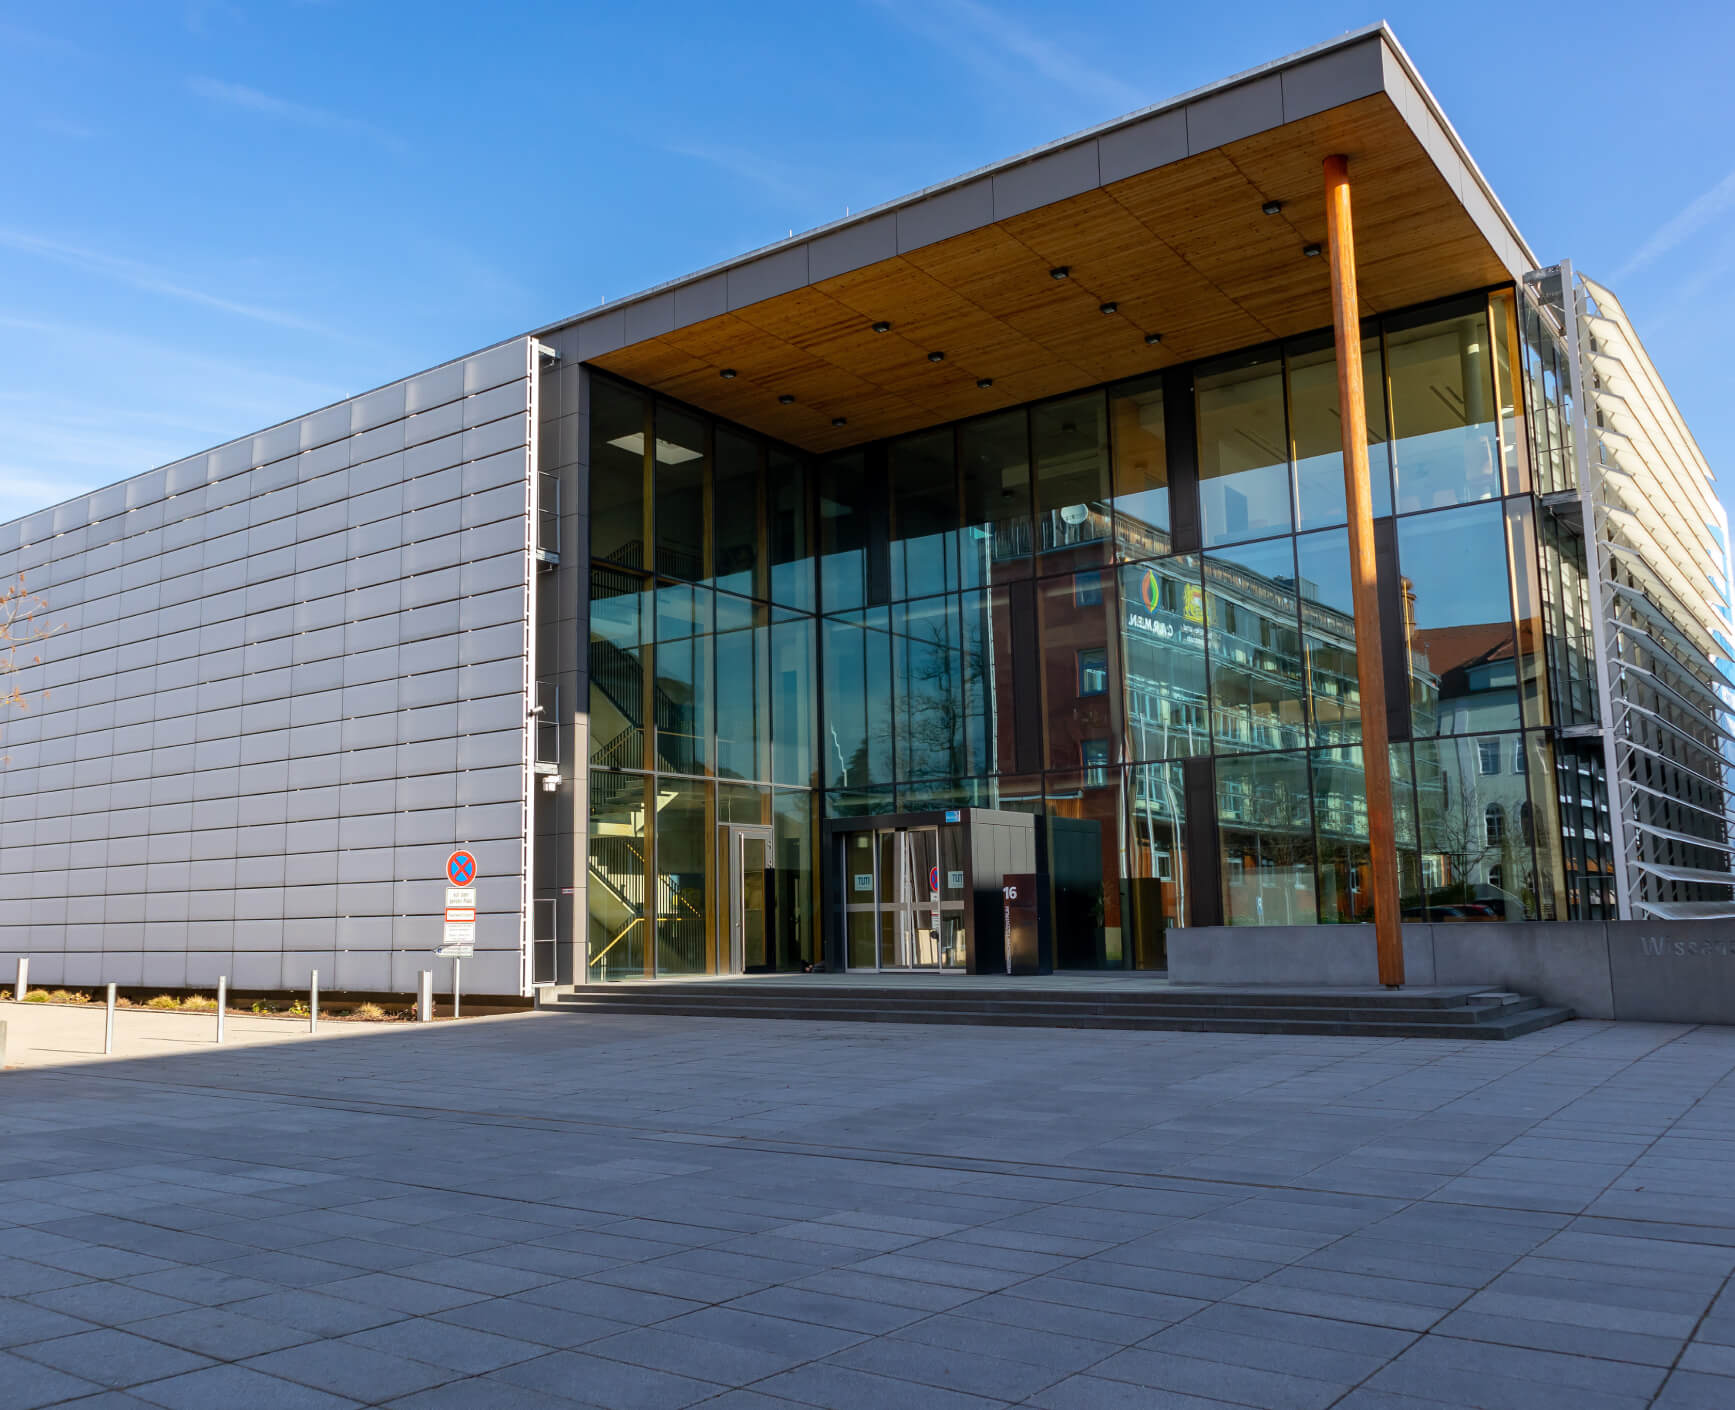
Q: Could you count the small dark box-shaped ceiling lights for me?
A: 11